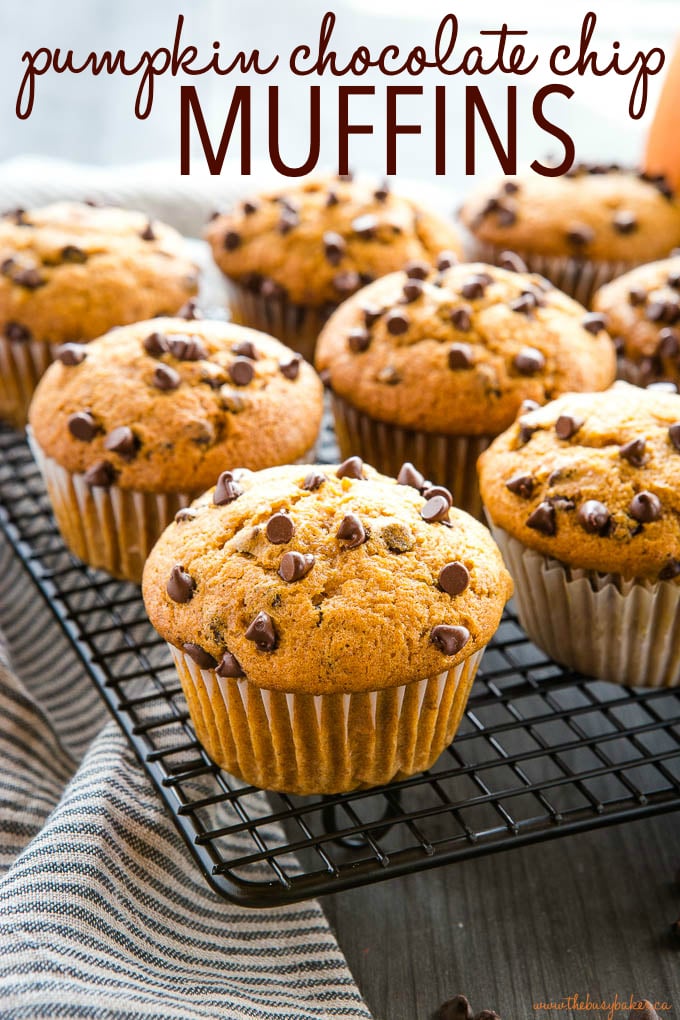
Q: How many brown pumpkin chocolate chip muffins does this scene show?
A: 8